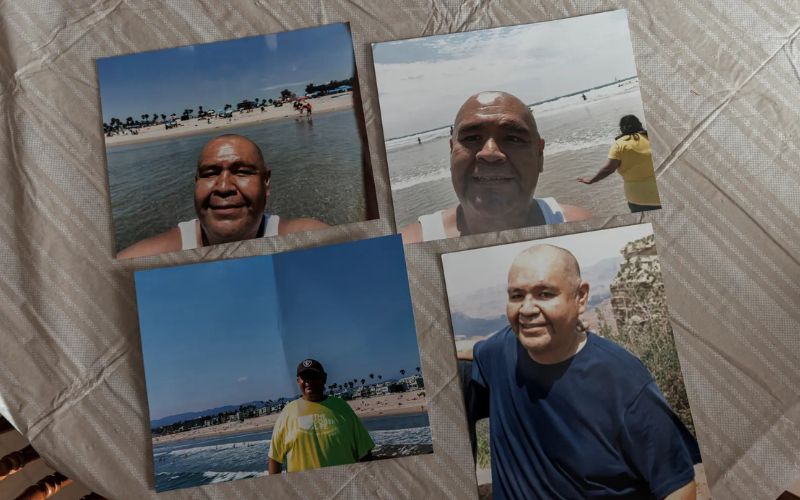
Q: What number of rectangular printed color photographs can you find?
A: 4